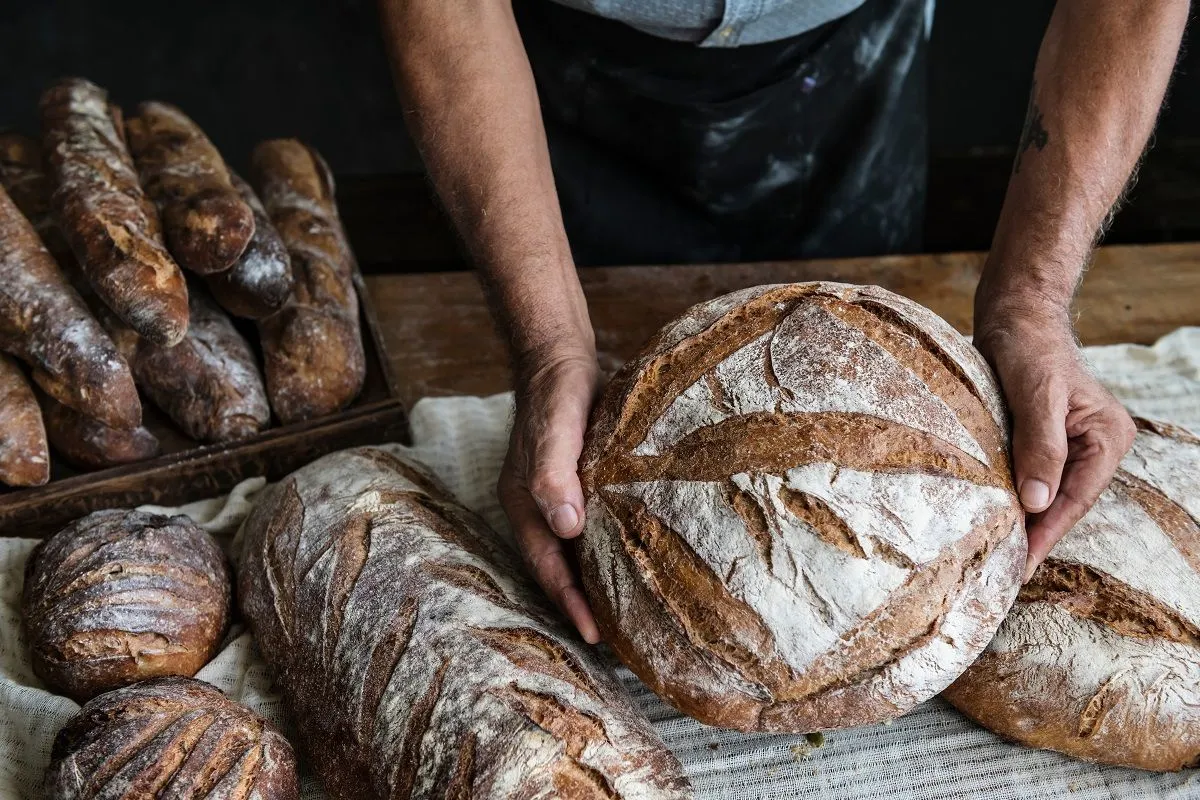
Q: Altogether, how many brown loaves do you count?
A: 14